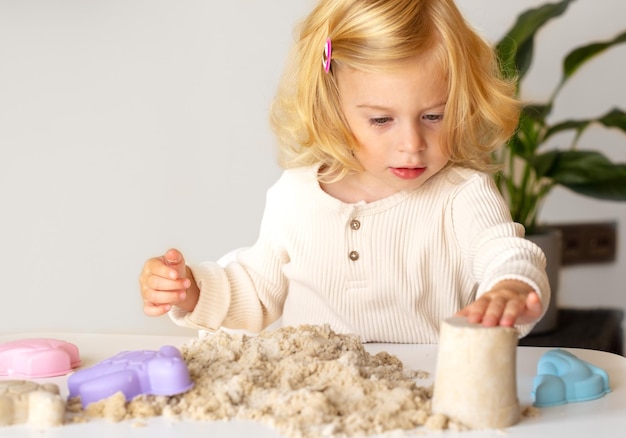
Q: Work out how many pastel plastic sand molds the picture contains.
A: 3